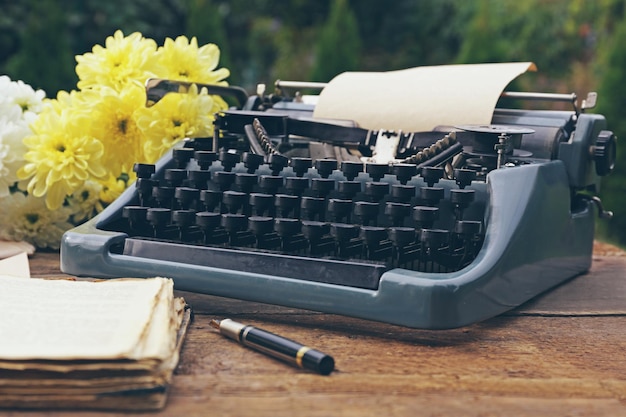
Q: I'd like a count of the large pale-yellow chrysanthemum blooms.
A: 5